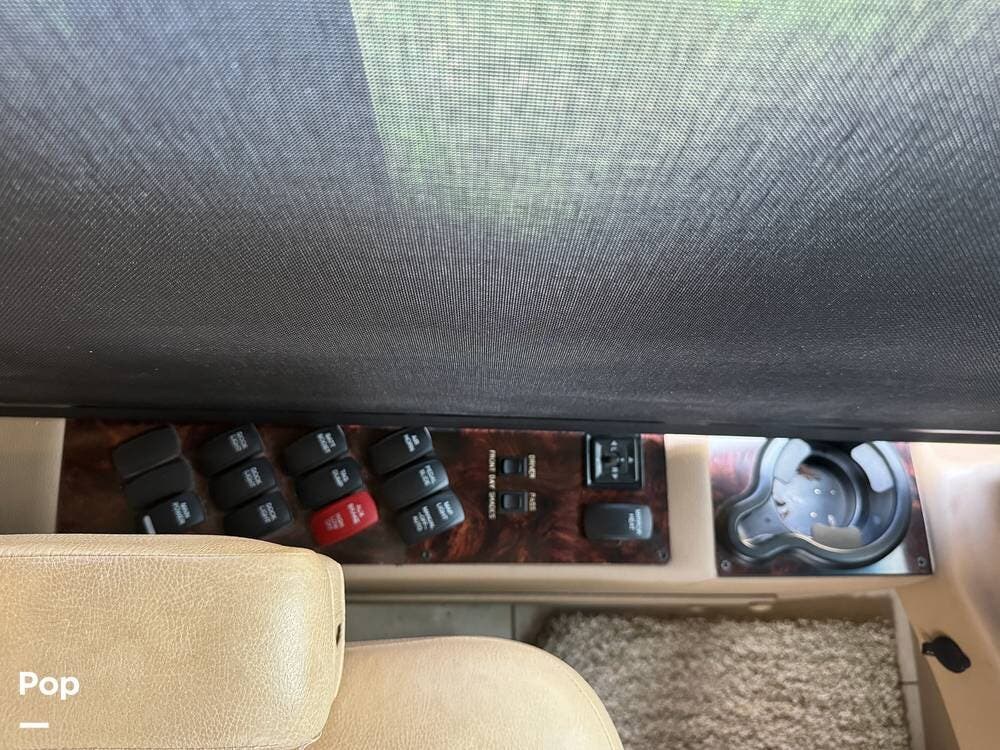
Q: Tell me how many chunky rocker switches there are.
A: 13